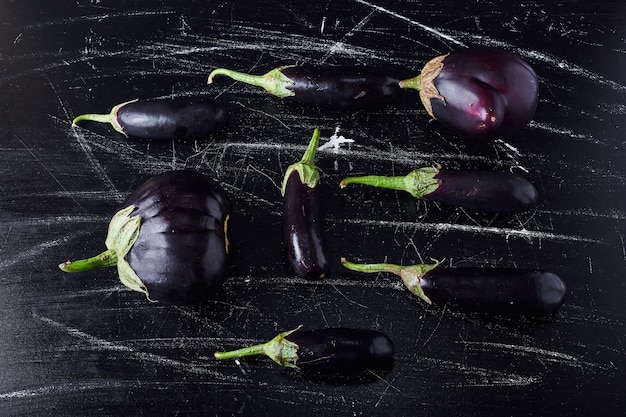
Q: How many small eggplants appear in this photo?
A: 6